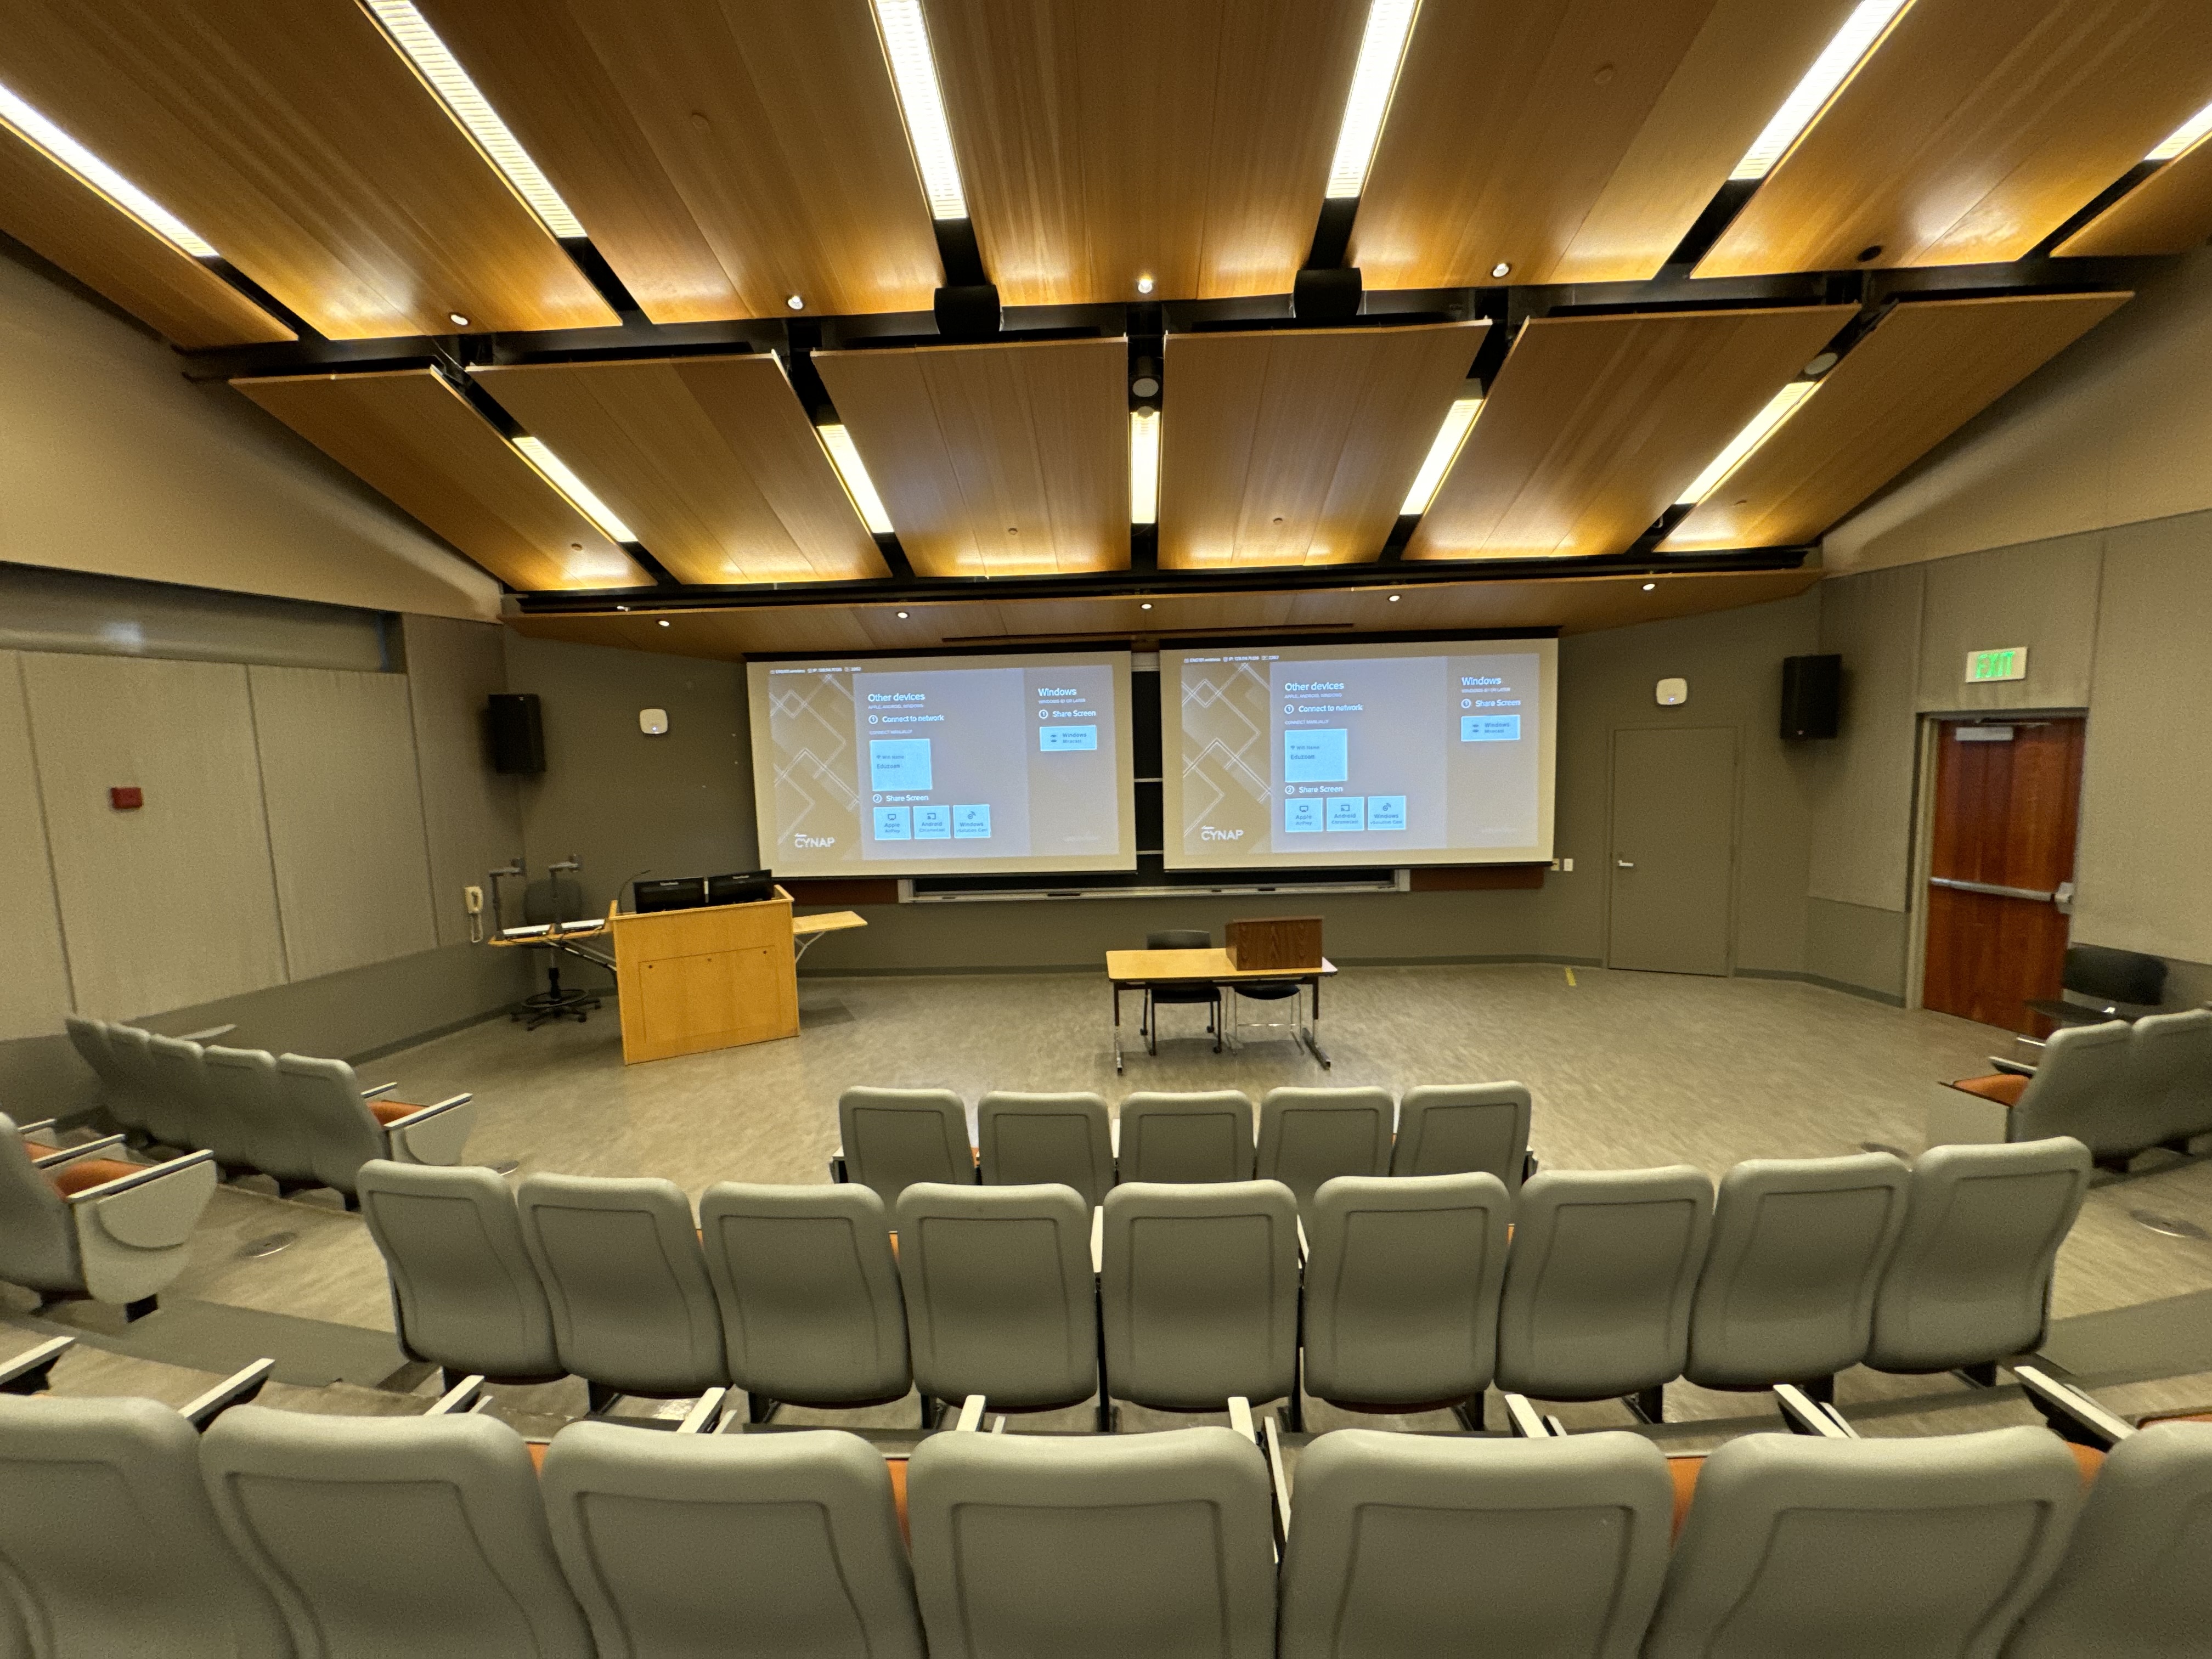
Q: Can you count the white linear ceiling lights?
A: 11